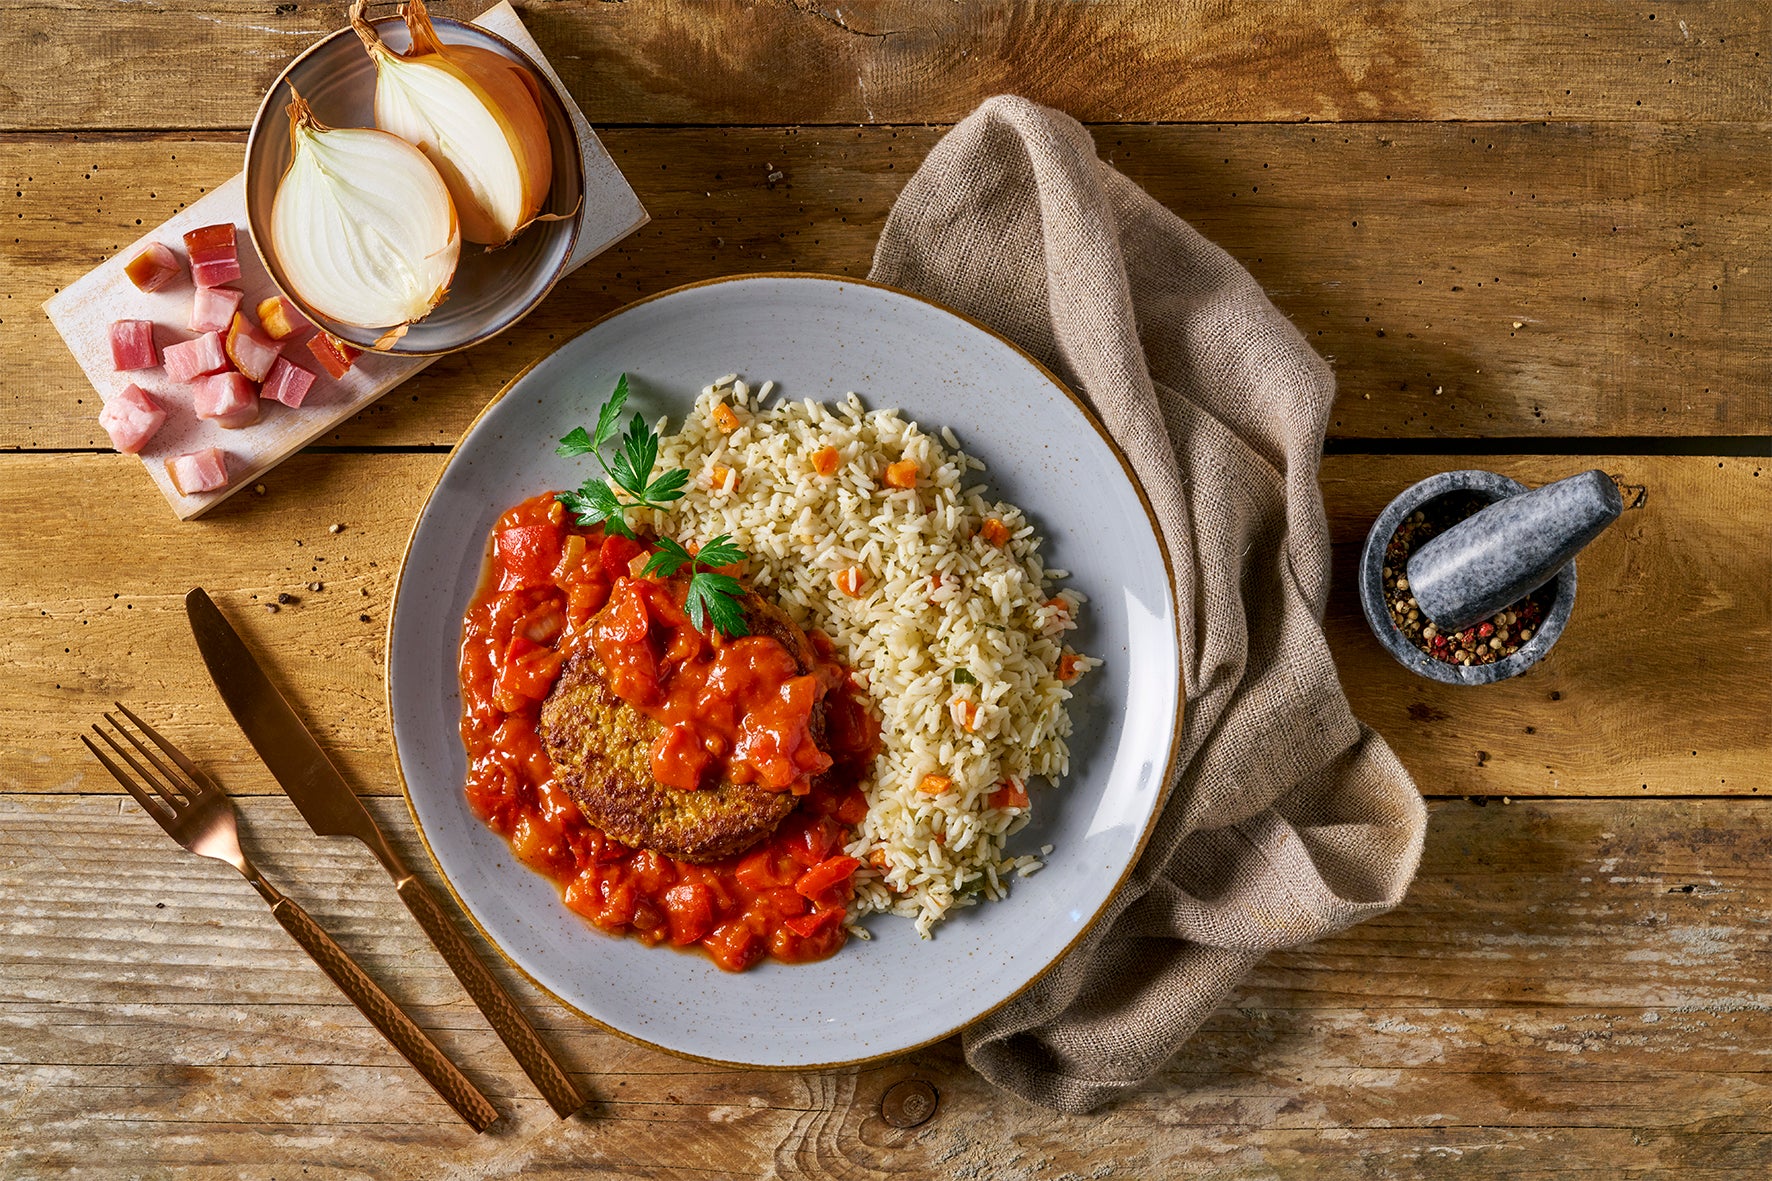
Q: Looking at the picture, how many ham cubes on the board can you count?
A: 12